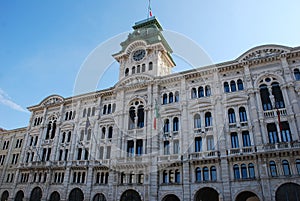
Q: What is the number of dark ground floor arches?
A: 11